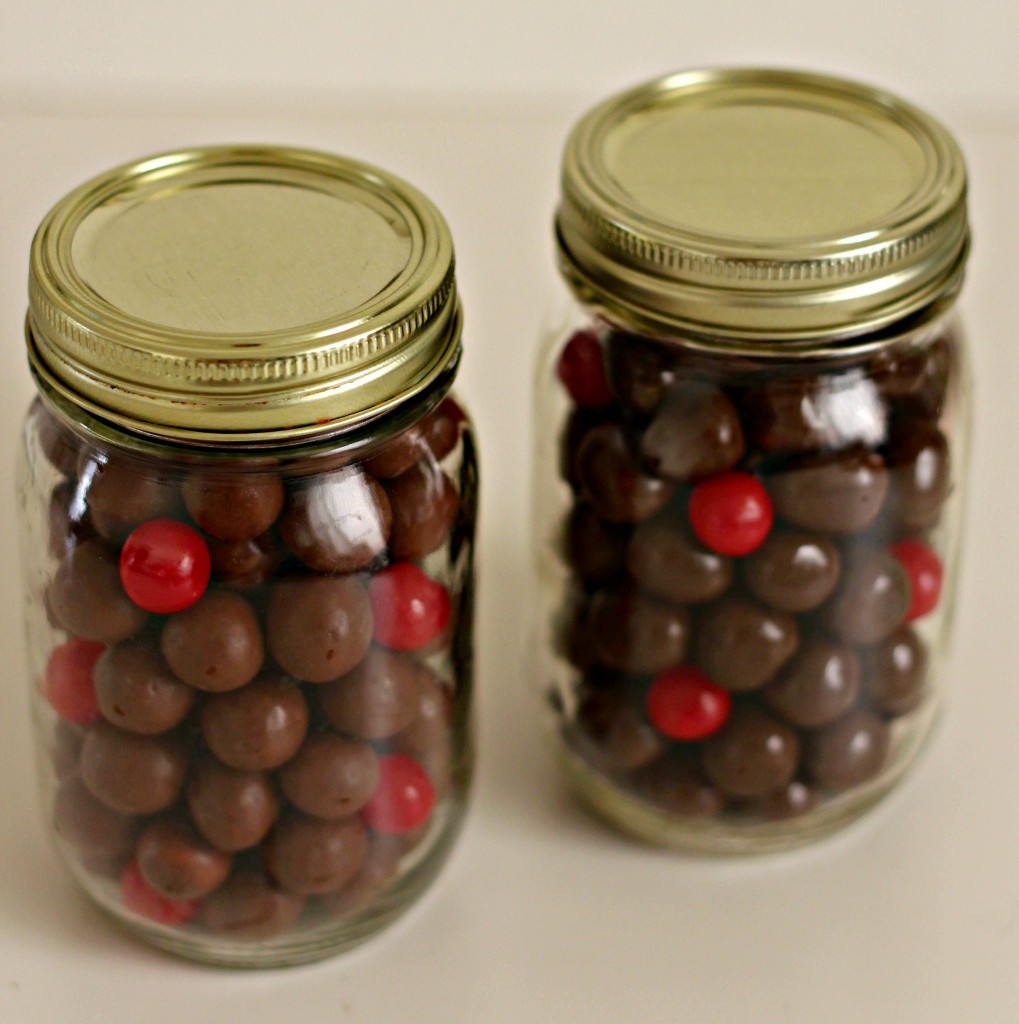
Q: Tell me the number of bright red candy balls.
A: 9